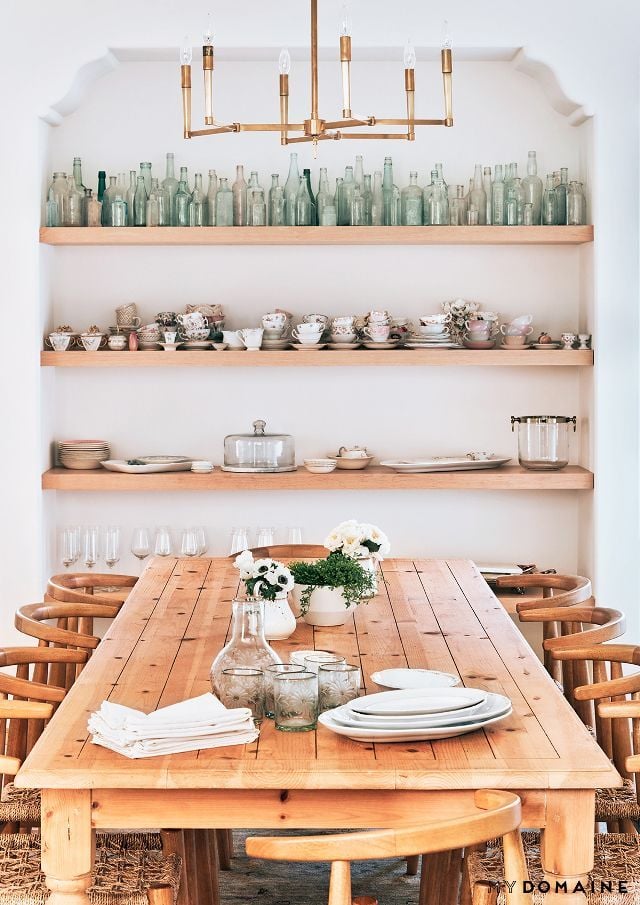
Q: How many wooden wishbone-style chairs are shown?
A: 10